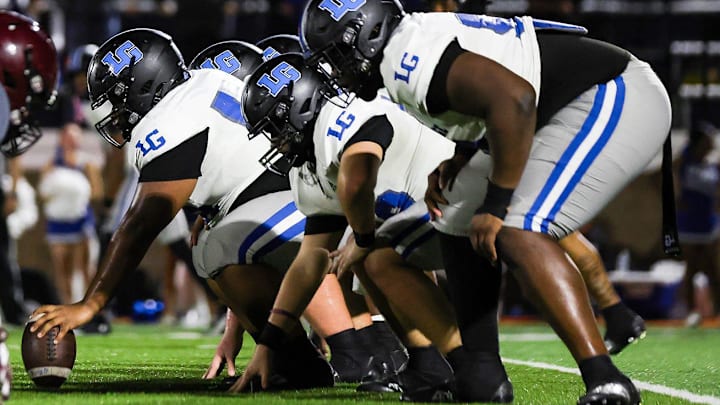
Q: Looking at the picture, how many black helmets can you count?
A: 5